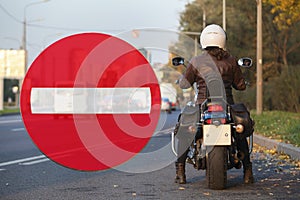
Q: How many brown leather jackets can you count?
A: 1